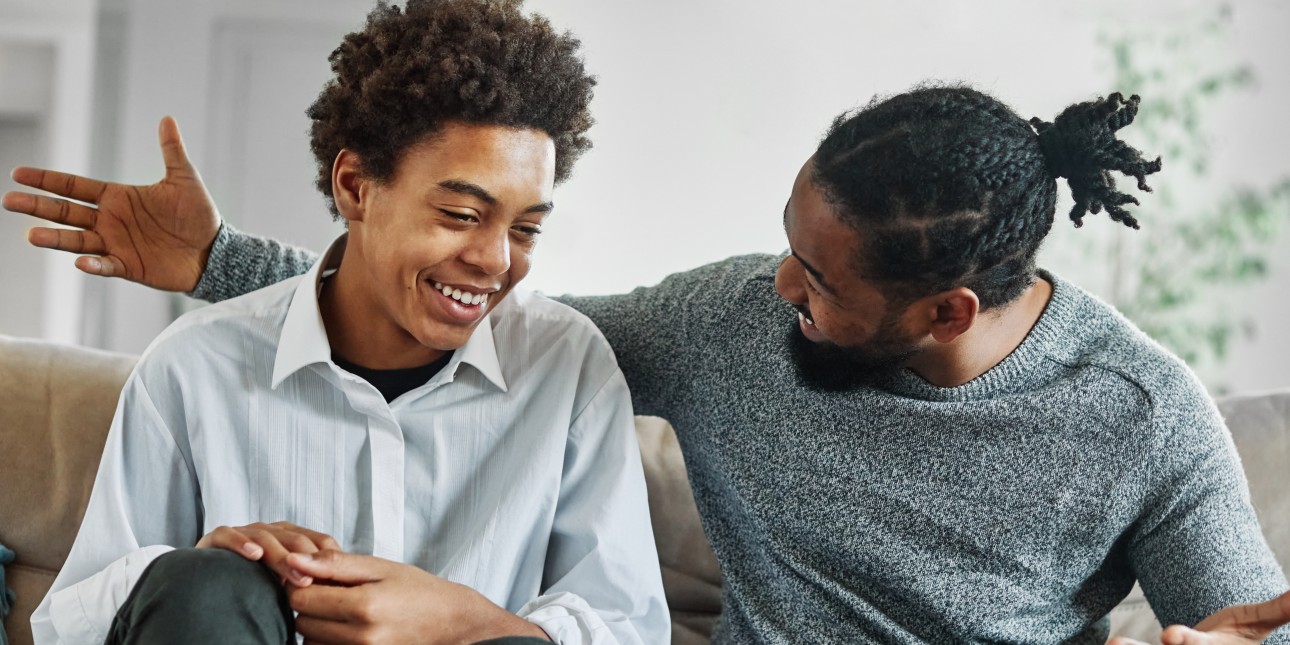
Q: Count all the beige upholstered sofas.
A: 1